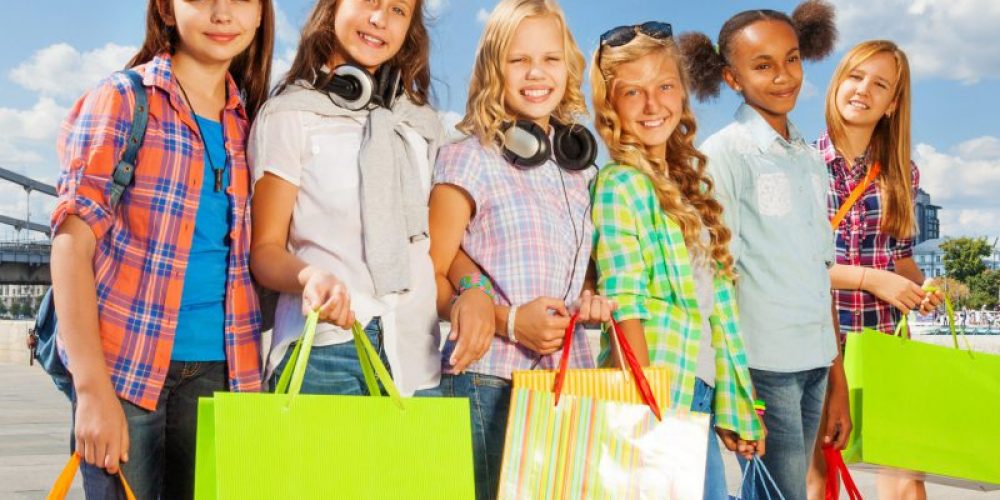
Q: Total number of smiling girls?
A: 6